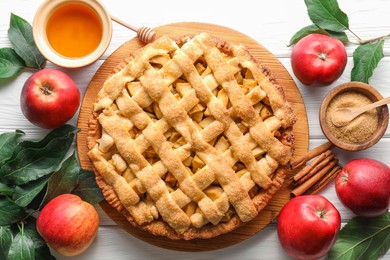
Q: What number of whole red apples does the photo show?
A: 5